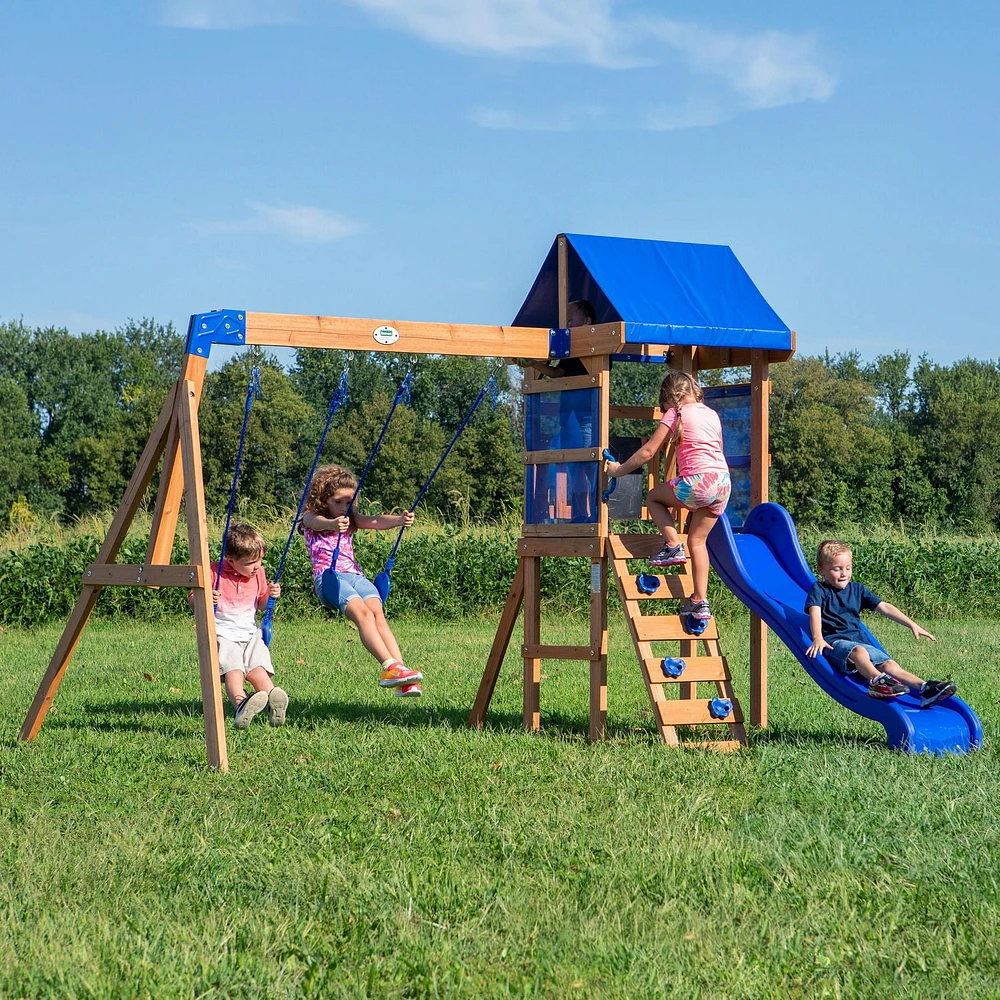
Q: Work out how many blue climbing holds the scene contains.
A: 4